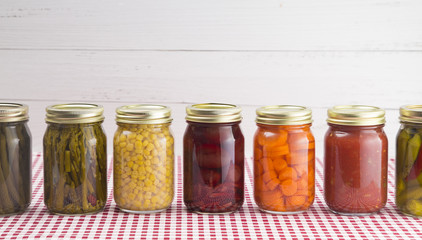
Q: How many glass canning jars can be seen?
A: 7